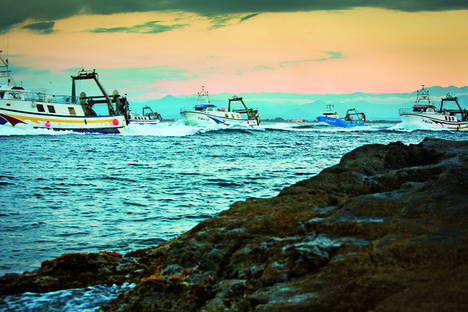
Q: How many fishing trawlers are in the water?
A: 5